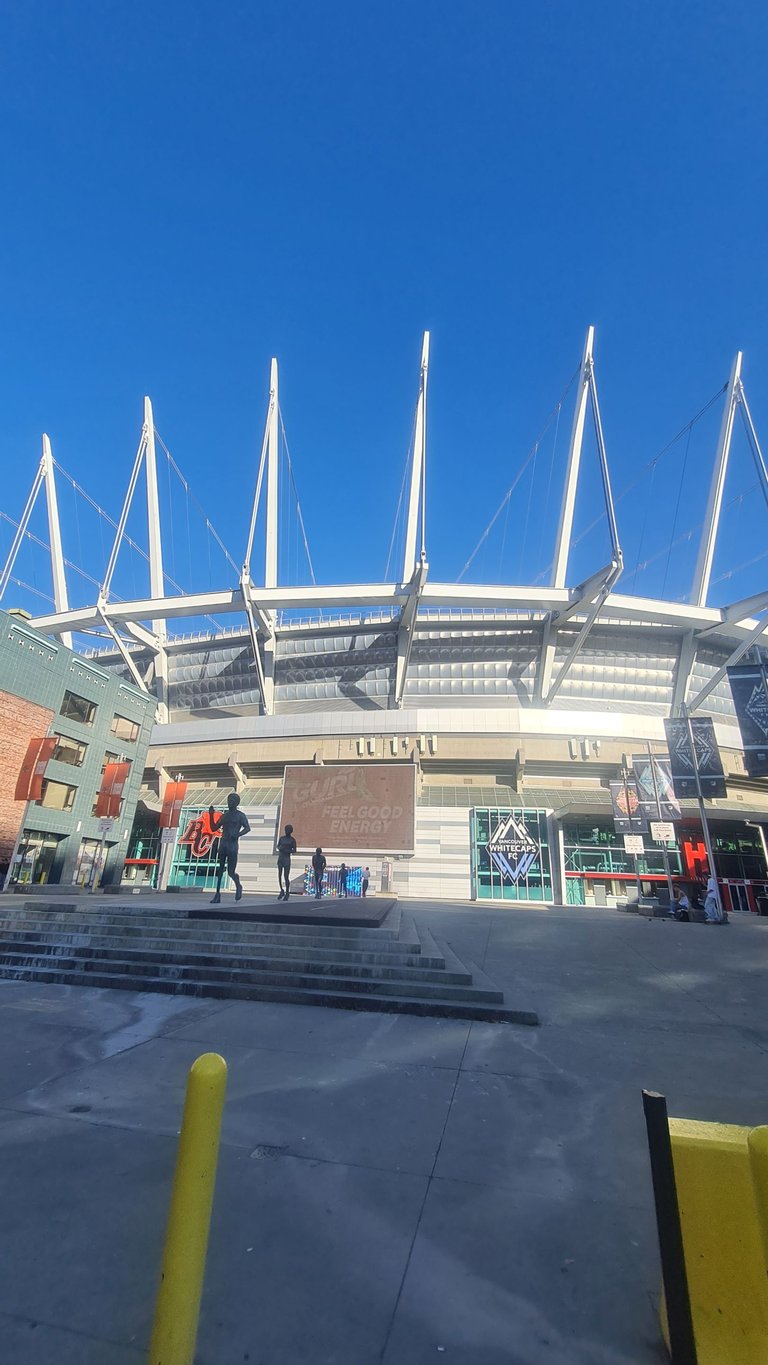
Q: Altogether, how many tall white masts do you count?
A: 6